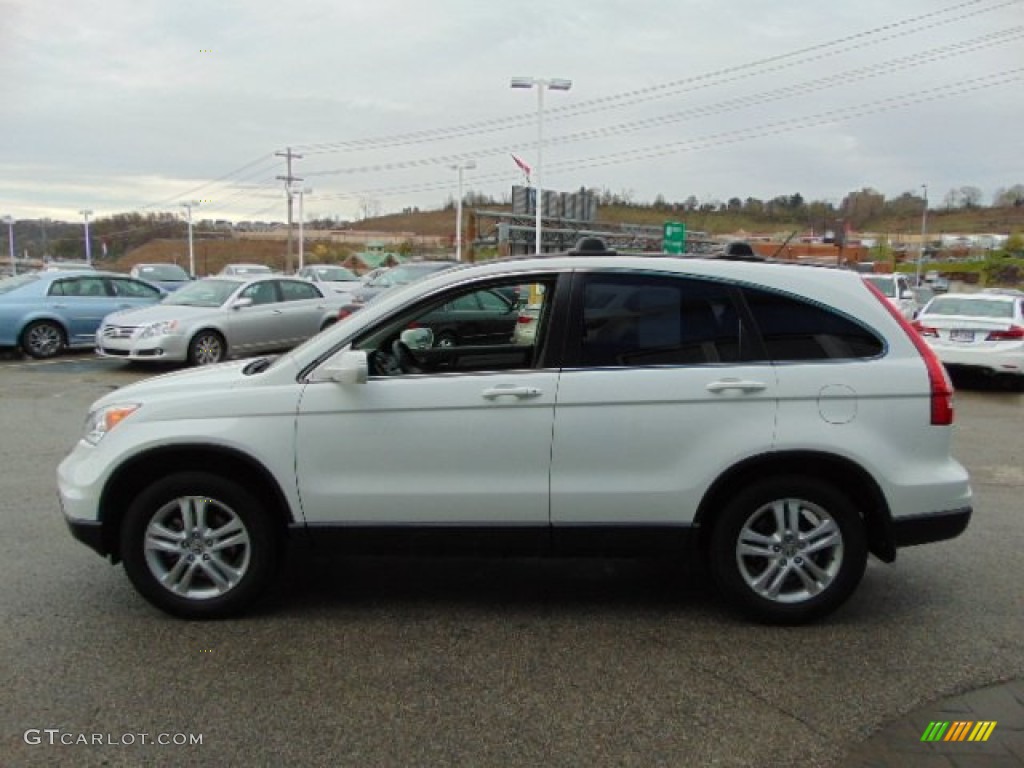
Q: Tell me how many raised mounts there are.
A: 2